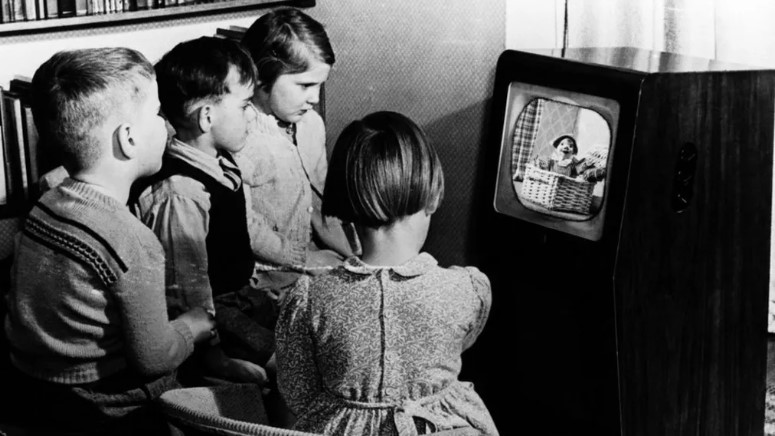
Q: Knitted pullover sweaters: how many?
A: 1